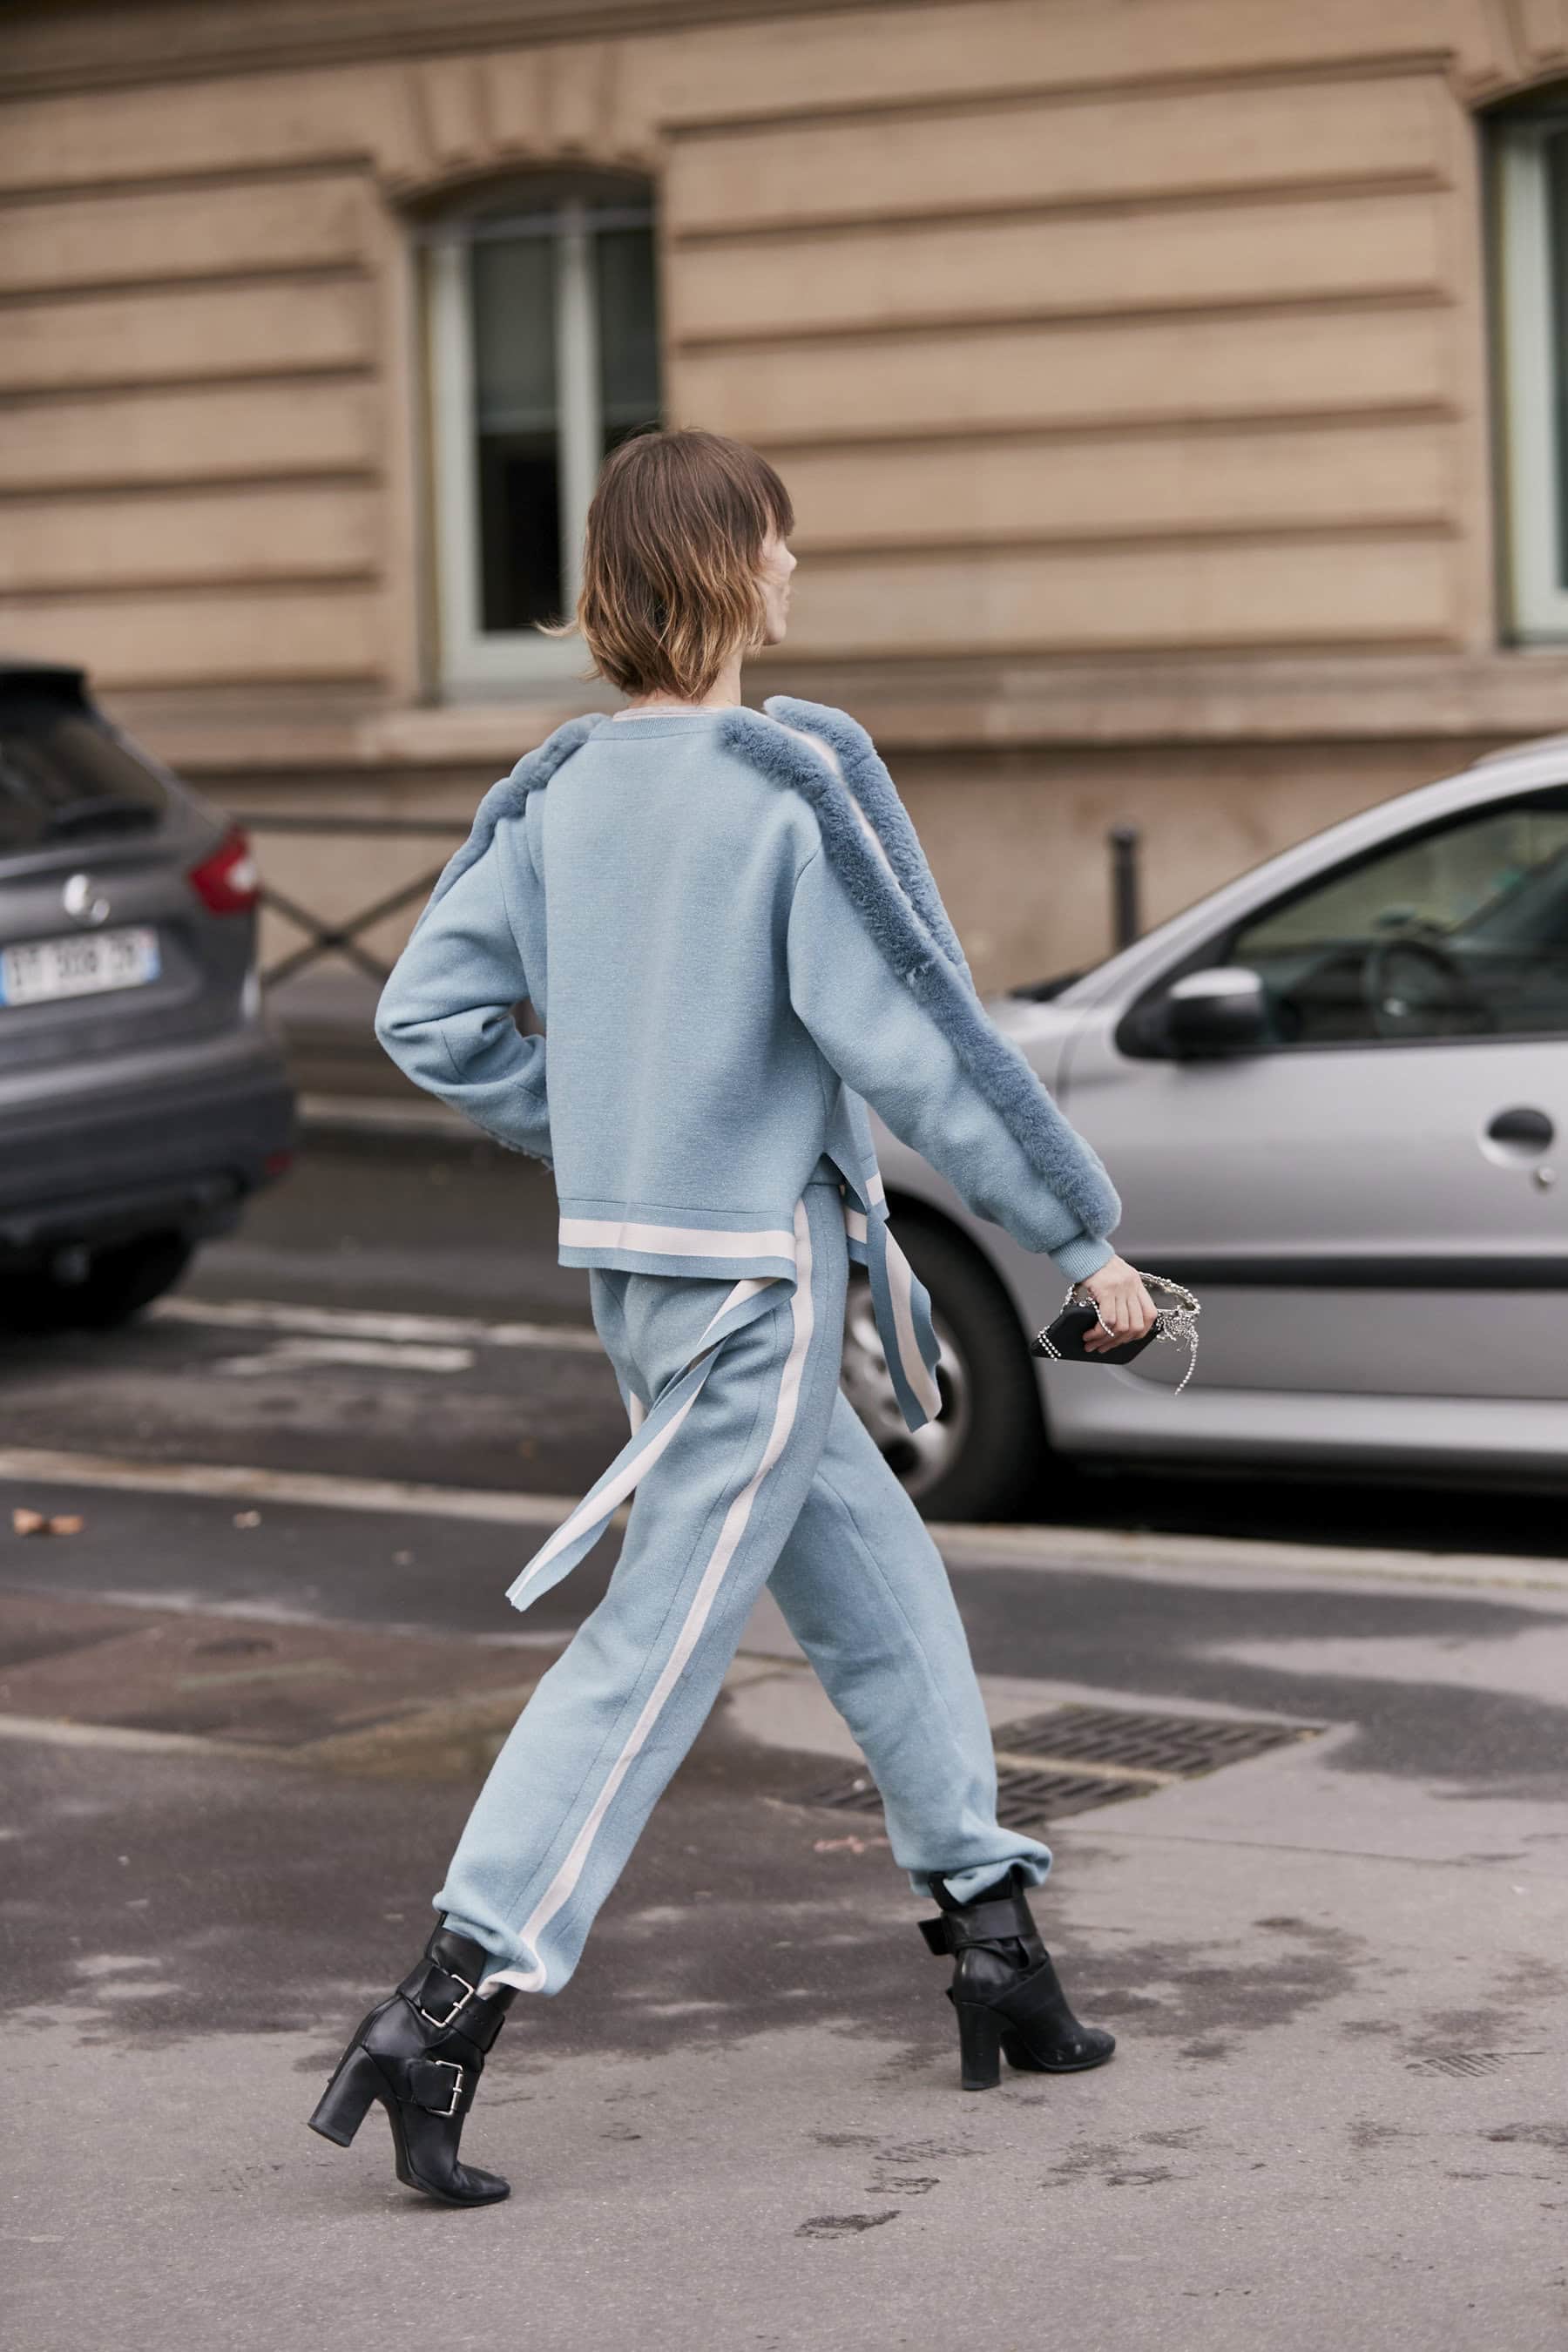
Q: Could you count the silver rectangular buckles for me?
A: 2